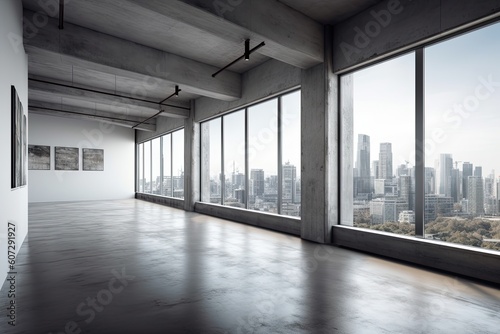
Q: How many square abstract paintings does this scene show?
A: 3